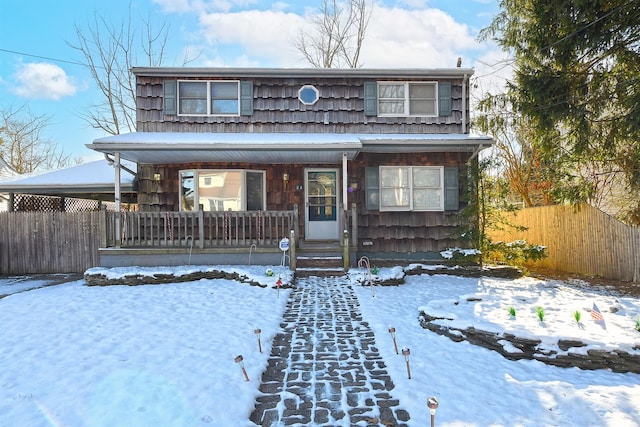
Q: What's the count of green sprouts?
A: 3